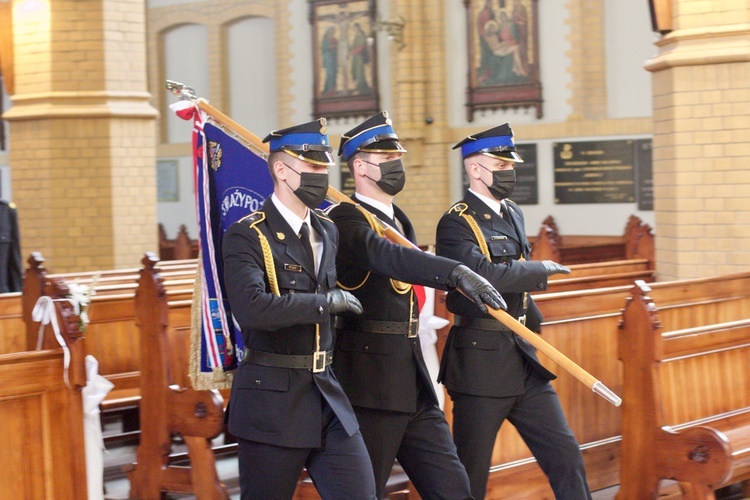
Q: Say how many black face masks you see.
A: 3